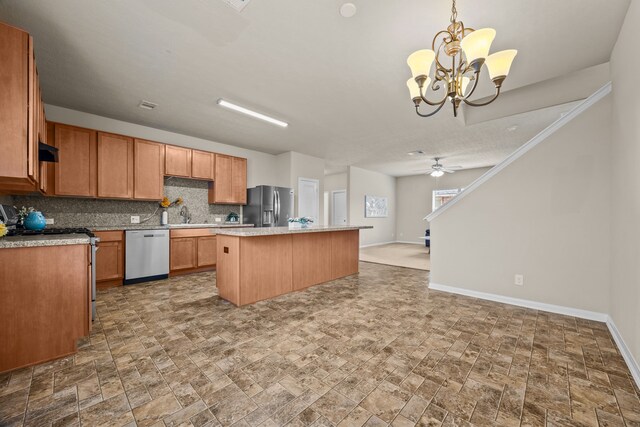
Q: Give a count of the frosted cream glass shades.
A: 5